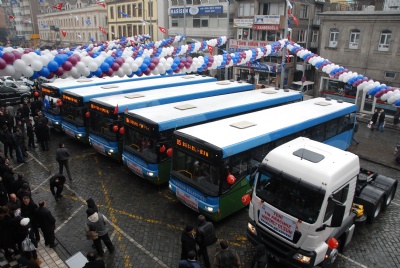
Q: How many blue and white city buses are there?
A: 5